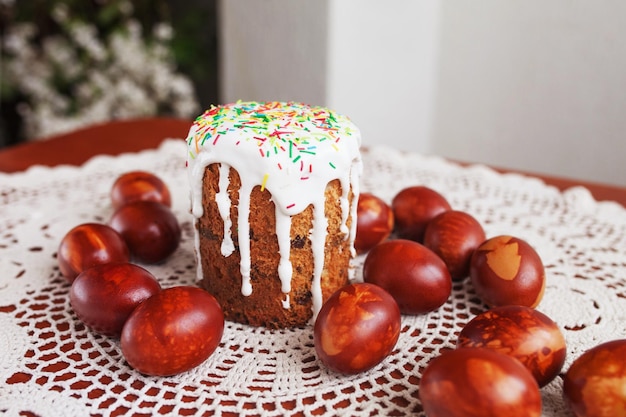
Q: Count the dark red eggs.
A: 14